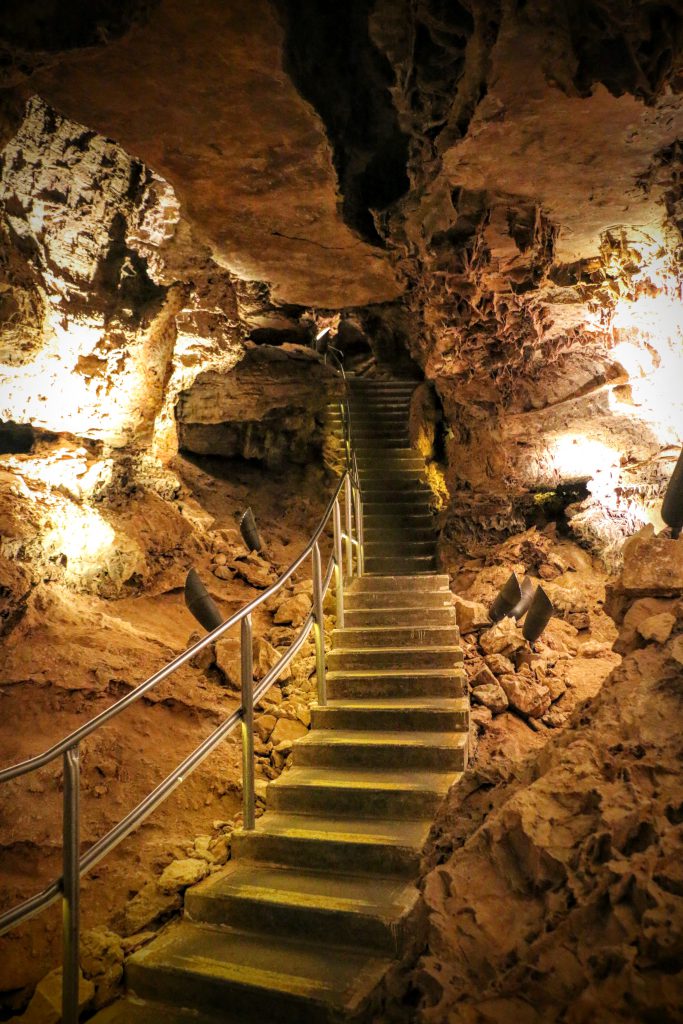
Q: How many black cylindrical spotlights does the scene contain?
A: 6